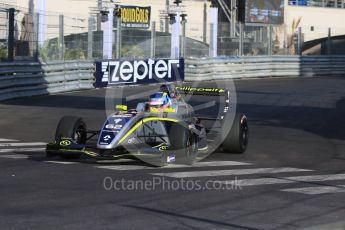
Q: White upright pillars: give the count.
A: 4